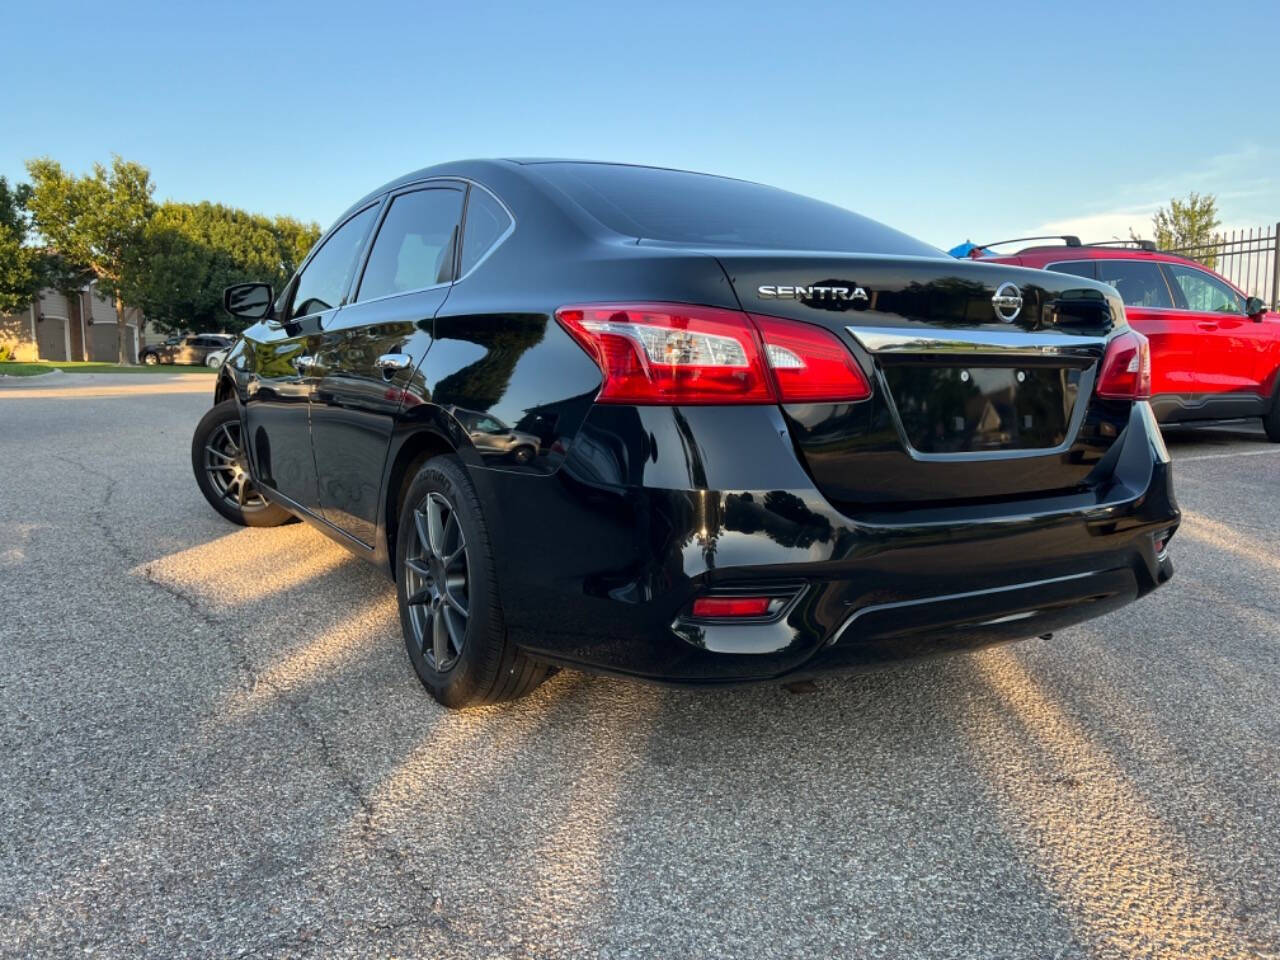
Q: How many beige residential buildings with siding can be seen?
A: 1